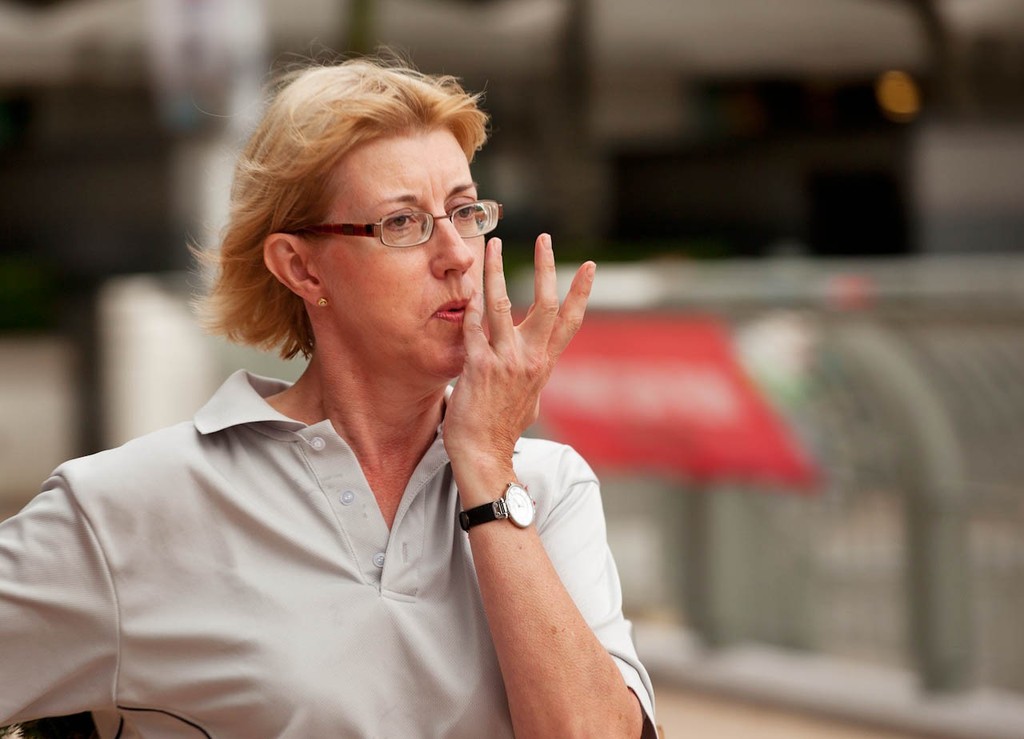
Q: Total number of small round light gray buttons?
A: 3